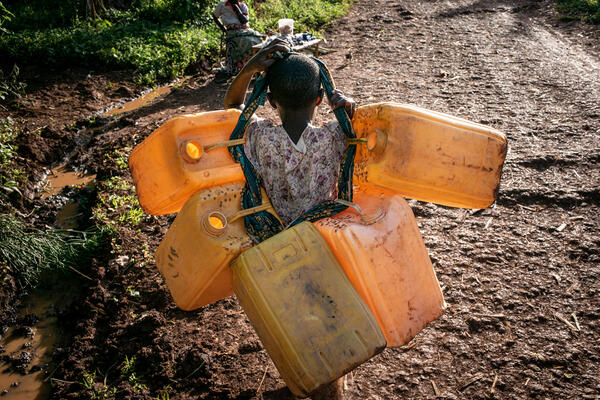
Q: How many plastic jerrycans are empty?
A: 5